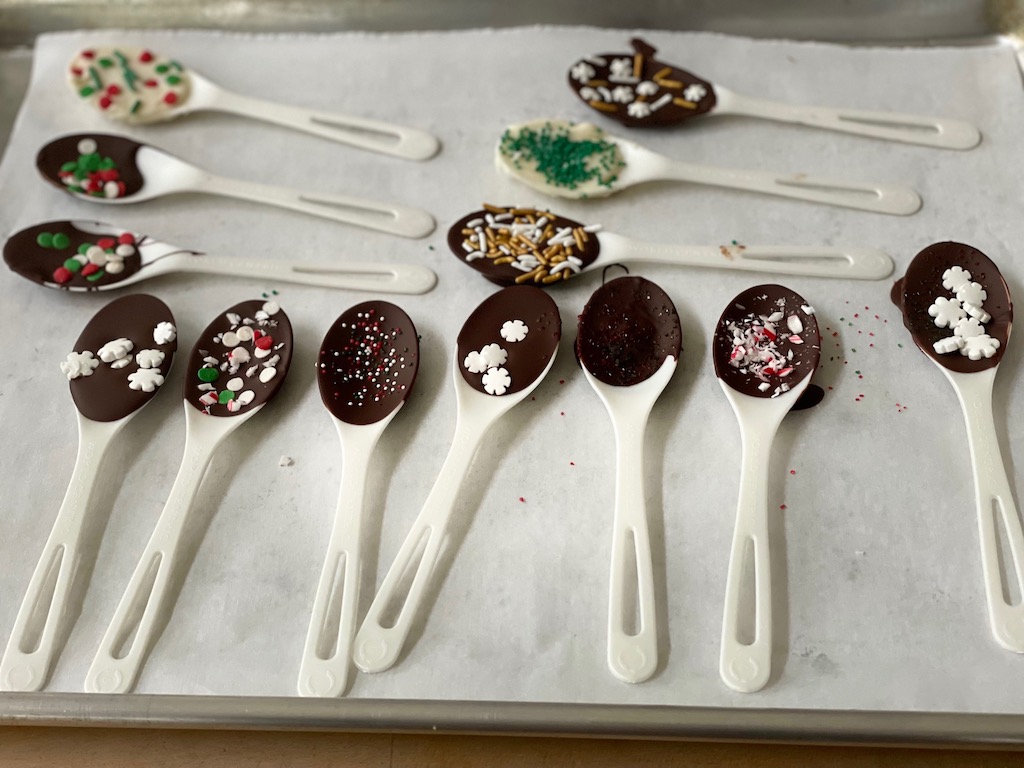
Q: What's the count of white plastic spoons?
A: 13